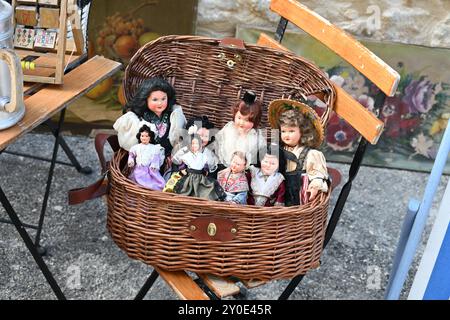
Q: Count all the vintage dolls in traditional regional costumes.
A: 8